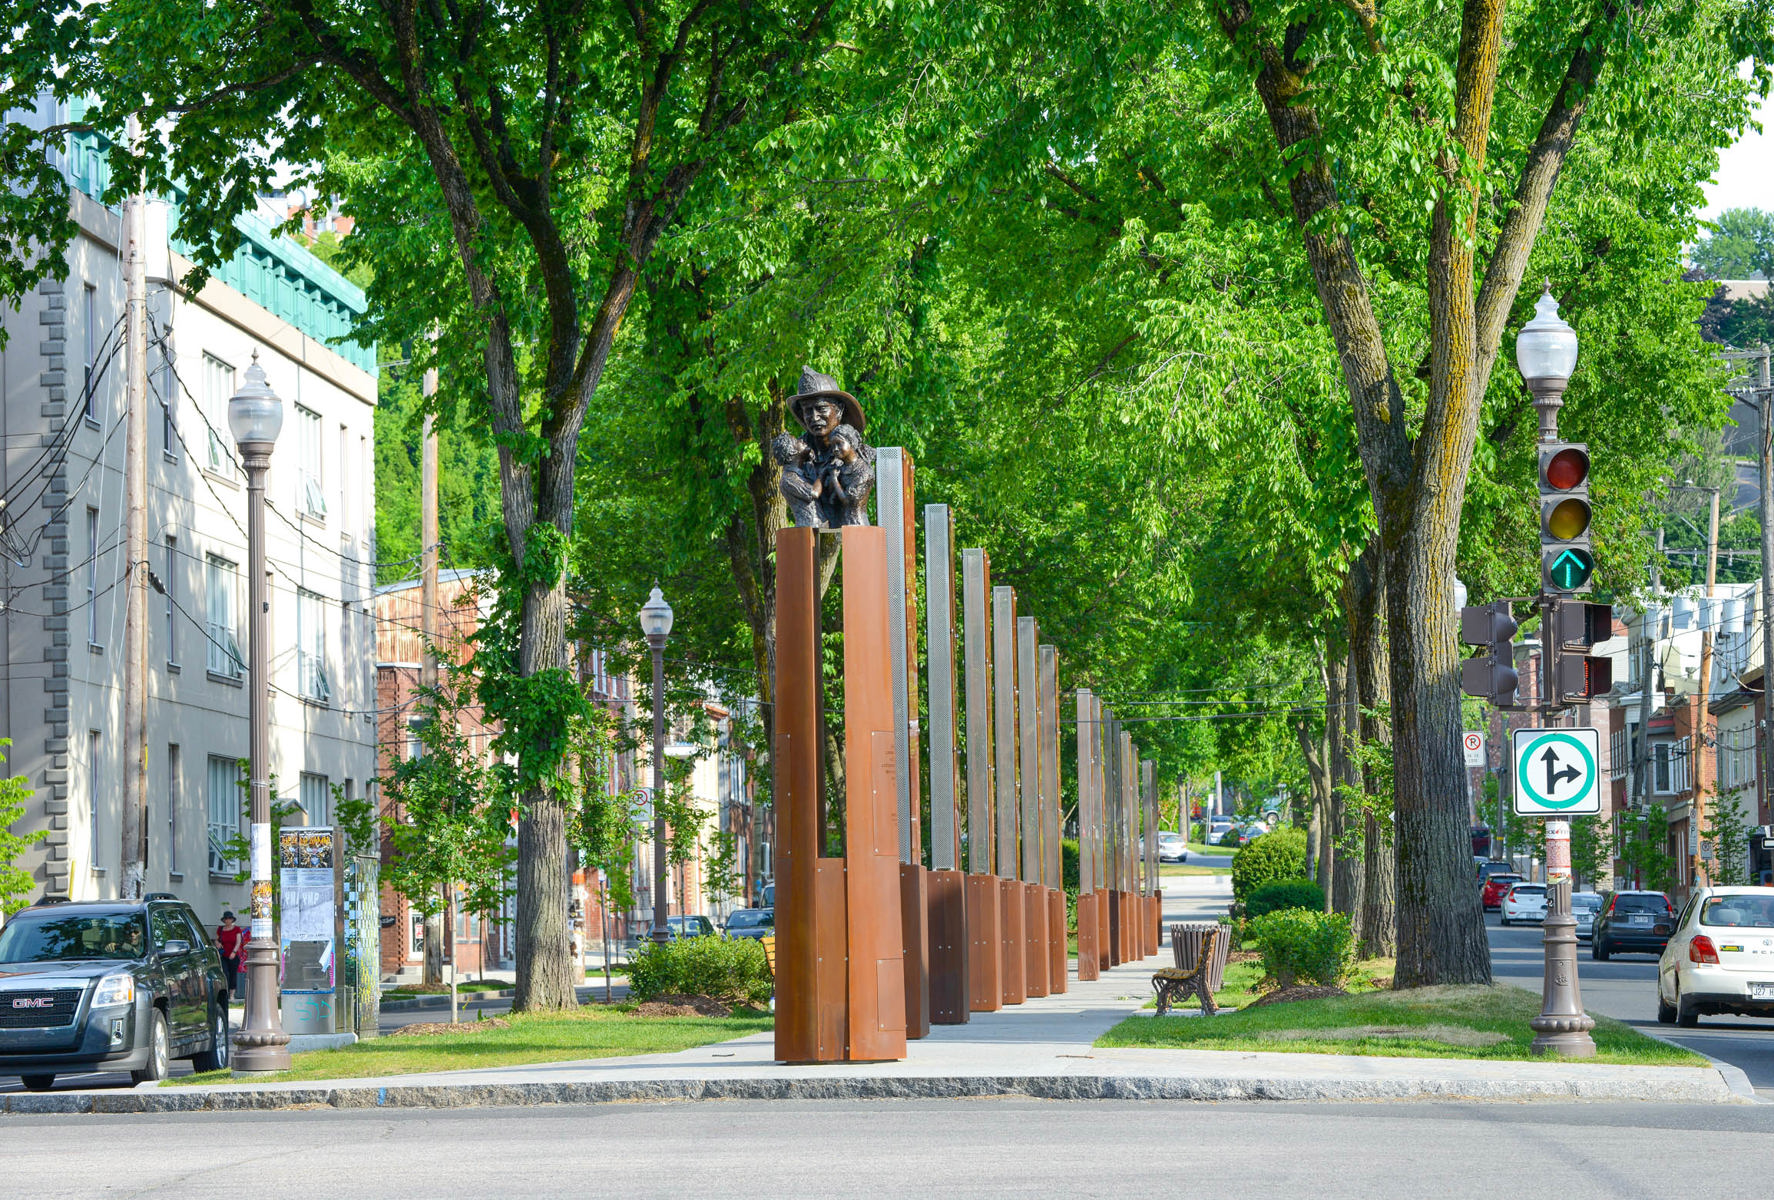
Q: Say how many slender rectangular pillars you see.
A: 14